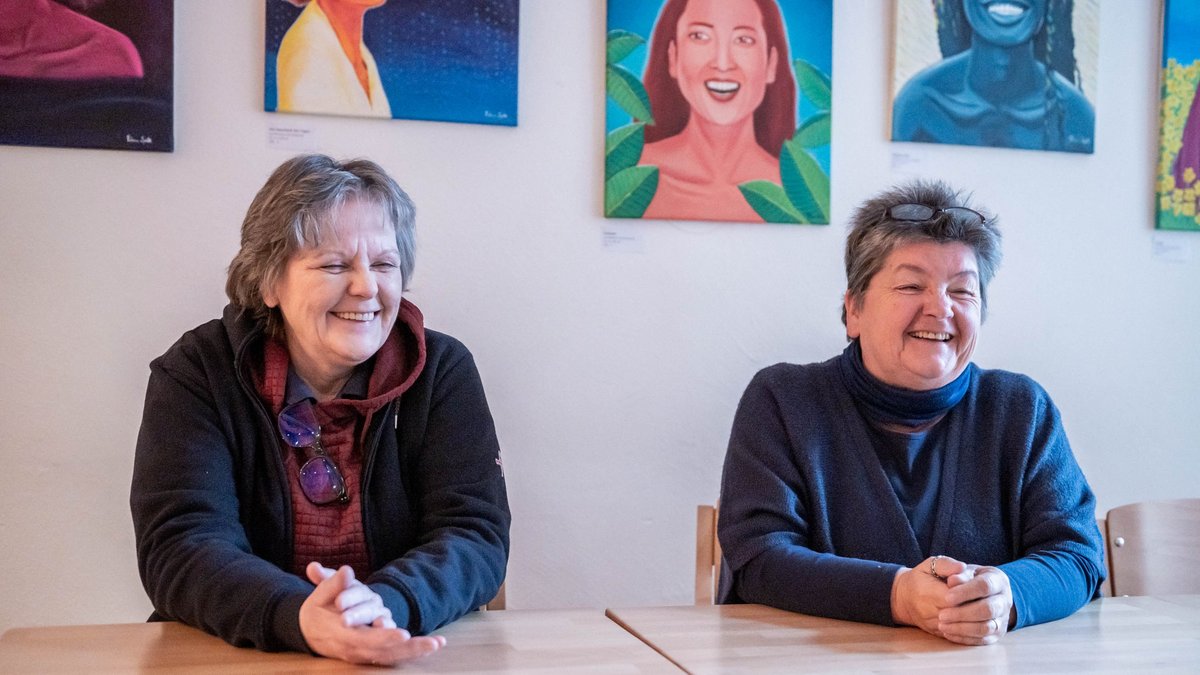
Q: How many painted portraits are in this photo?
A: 5